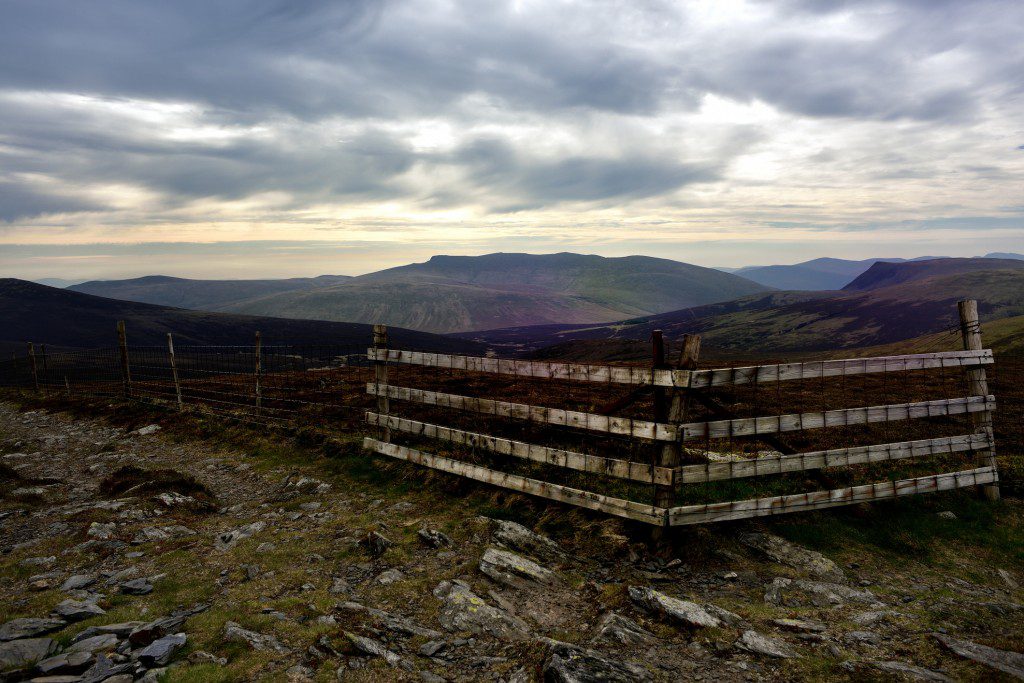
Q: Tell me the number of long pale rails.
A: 8